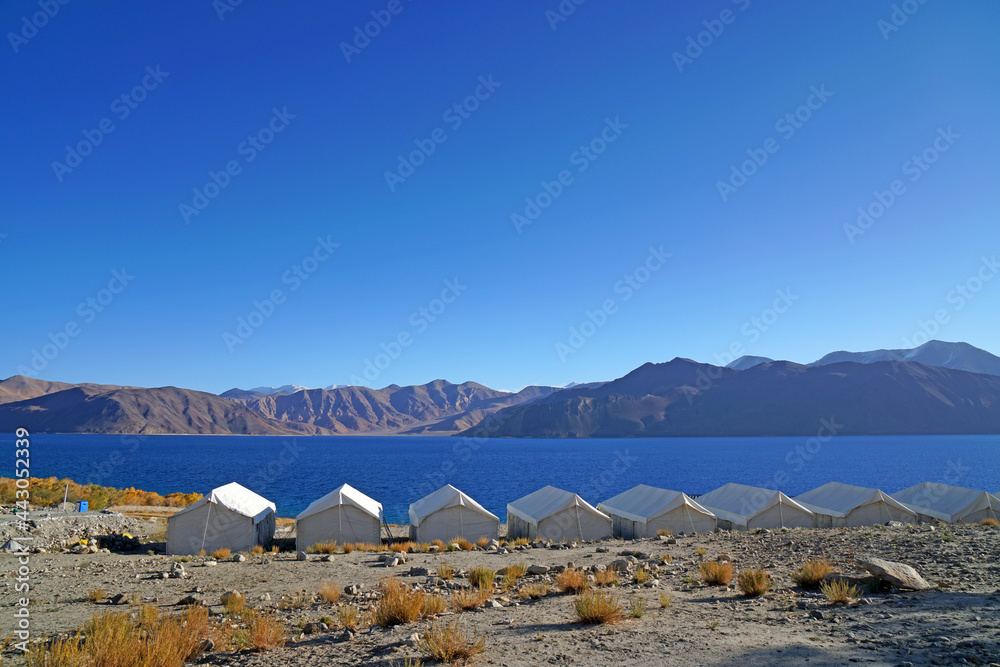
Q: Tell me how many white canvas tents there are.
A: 8